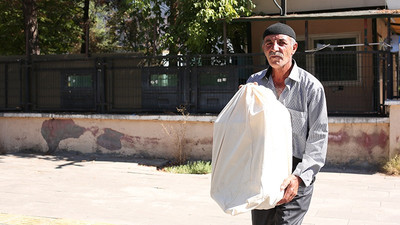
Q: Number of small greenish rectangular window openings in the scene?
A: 3